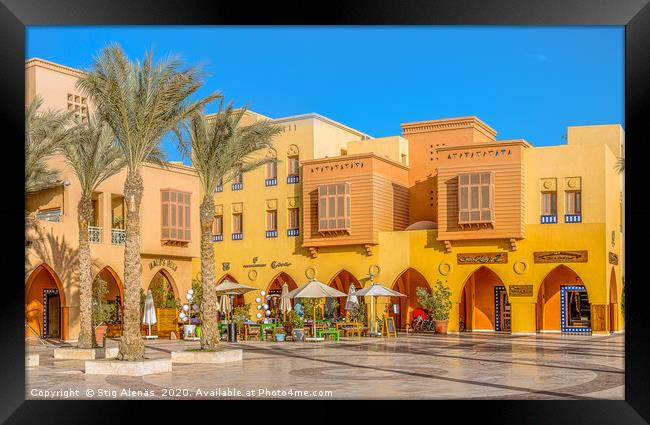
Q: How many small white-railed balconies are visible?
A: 2